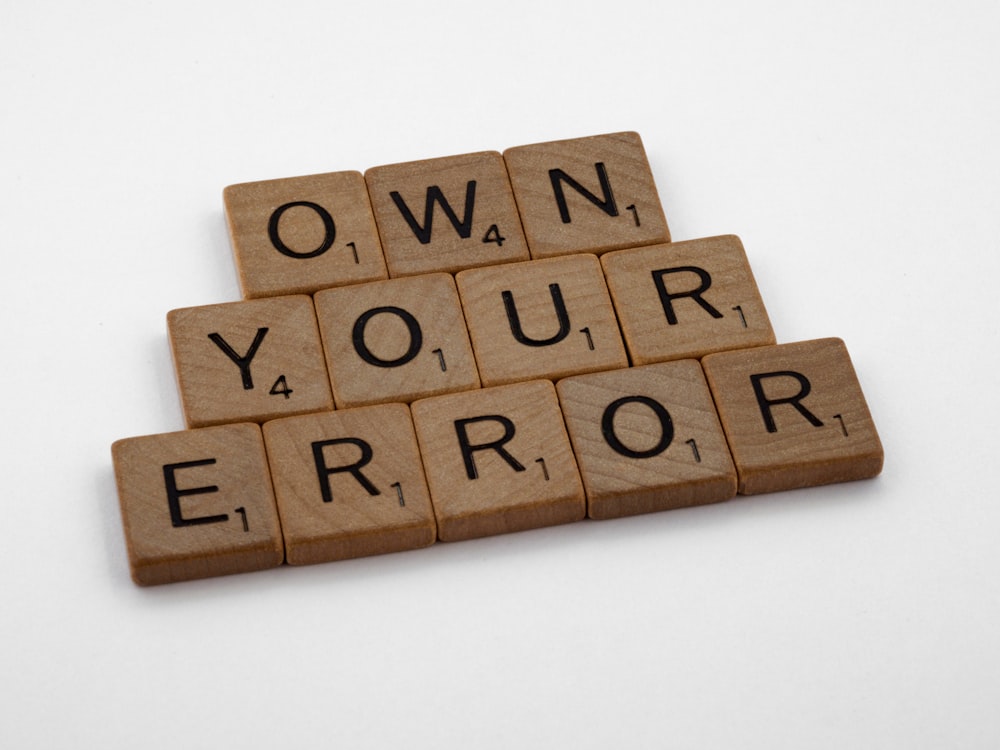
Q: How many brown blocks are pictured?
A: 12